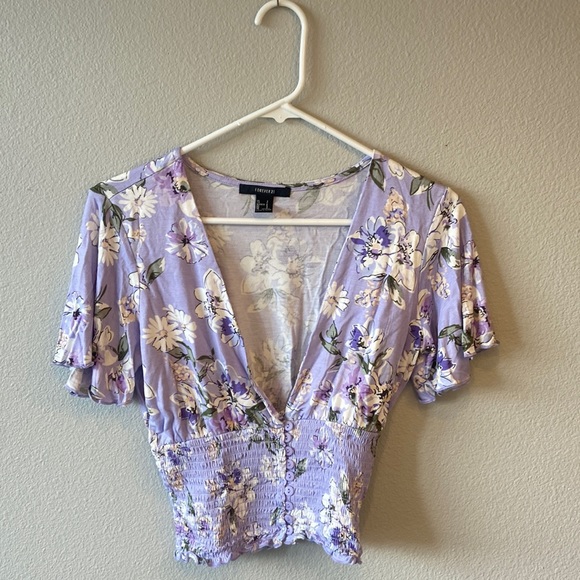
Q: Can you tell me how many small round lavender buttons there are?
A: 9